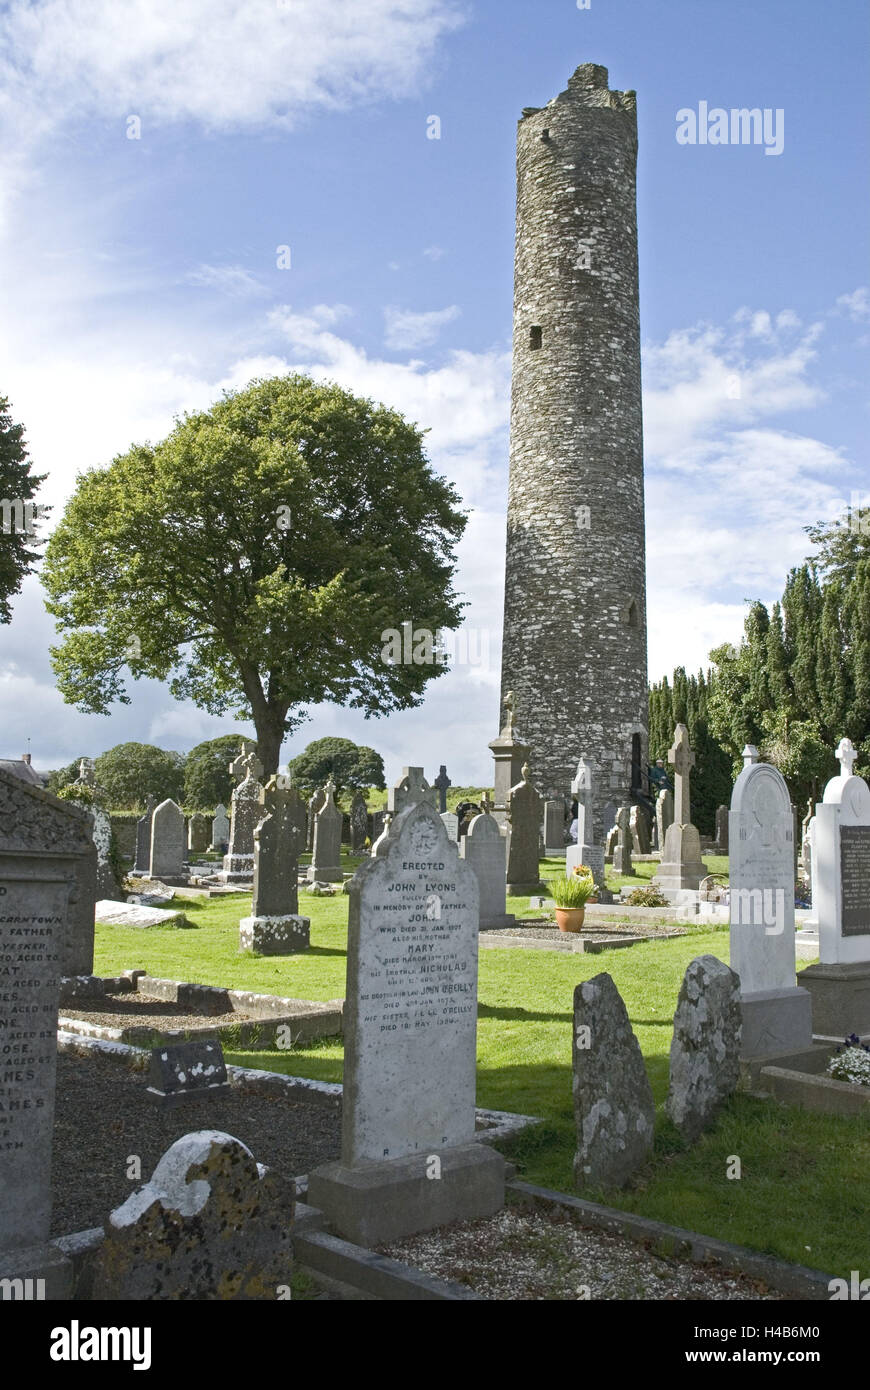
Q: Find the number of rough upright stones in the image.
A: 2